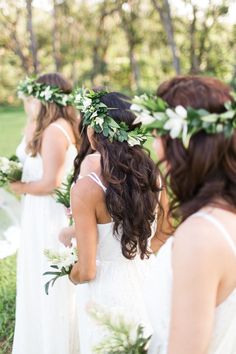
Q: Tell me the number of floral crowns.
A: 3